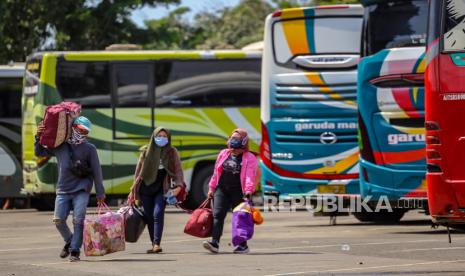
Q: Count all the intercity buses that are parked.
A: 5